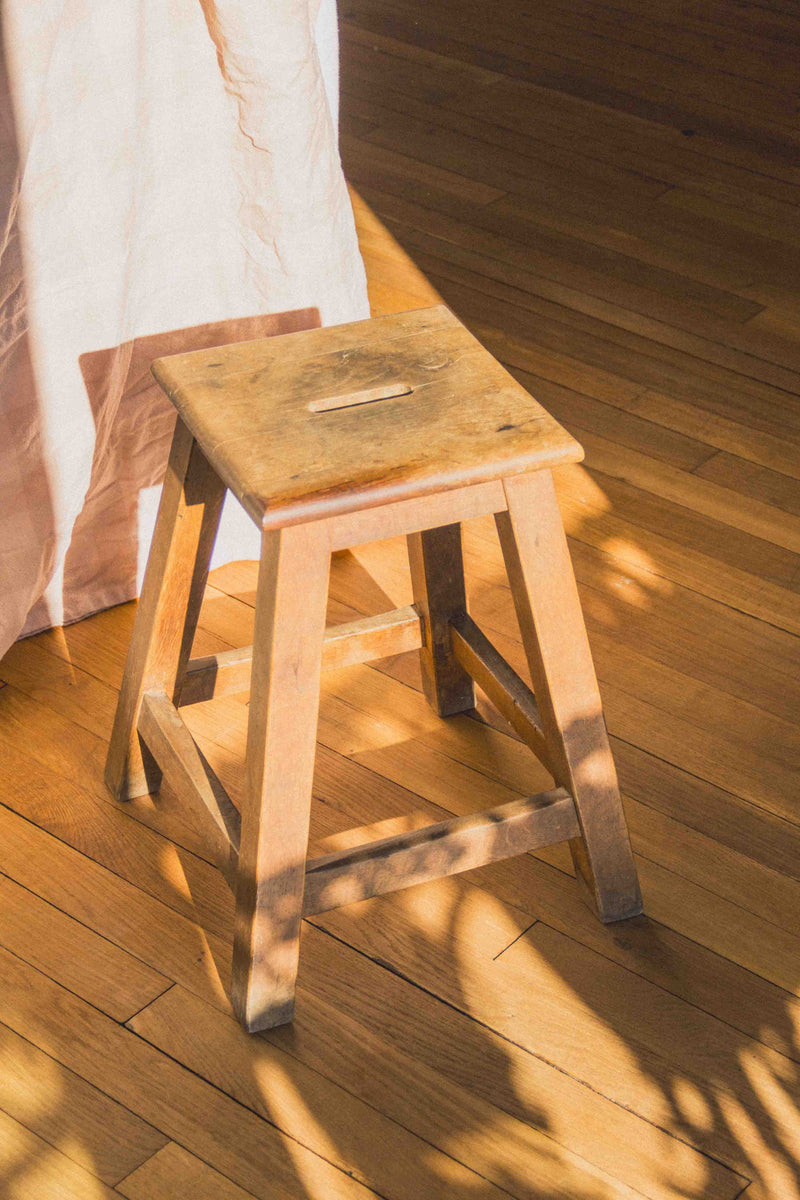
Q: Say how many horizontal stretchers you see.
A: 4